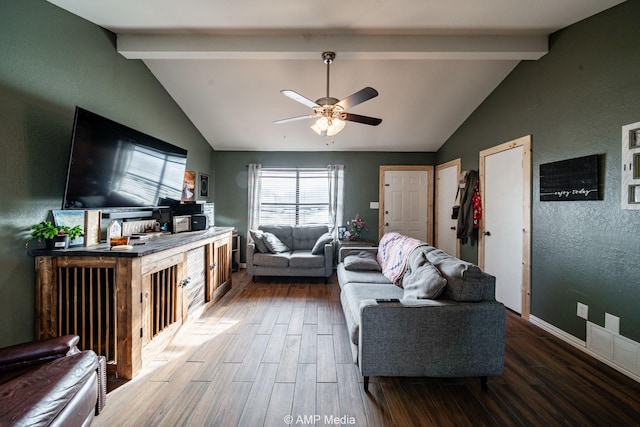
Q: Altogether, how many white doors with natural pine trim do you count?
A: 3